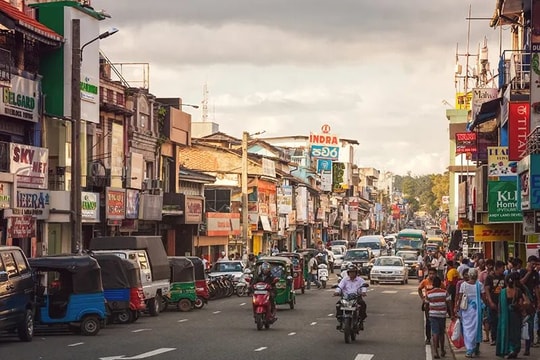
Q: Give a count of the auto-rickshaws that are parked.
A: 5